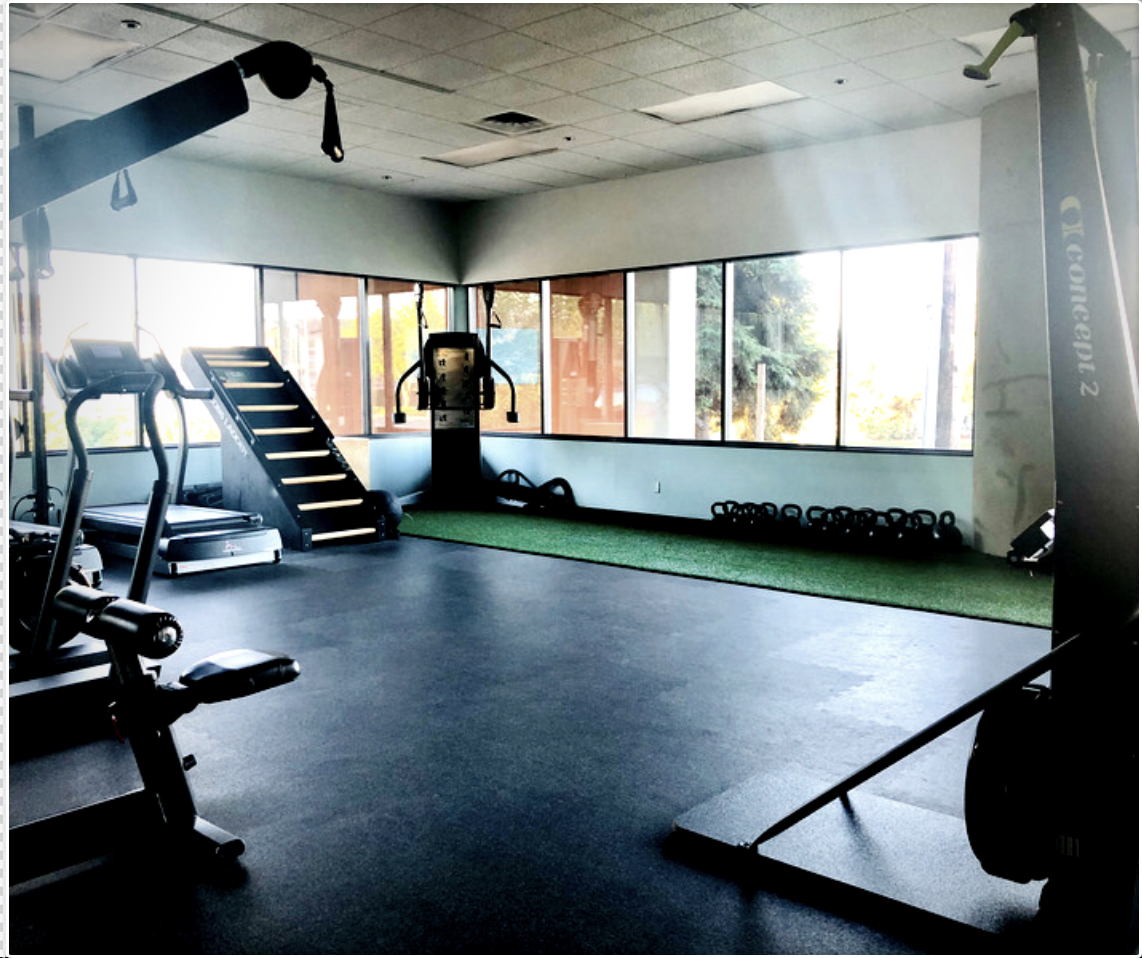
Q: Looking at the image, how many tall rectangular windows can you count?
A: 9